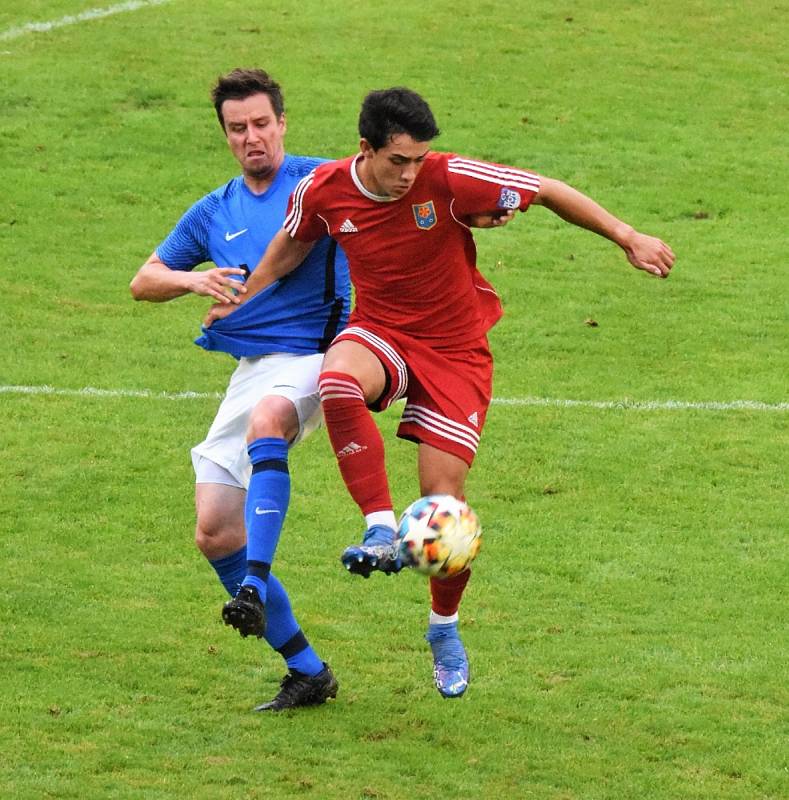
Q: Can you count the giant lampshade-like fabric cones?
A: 0